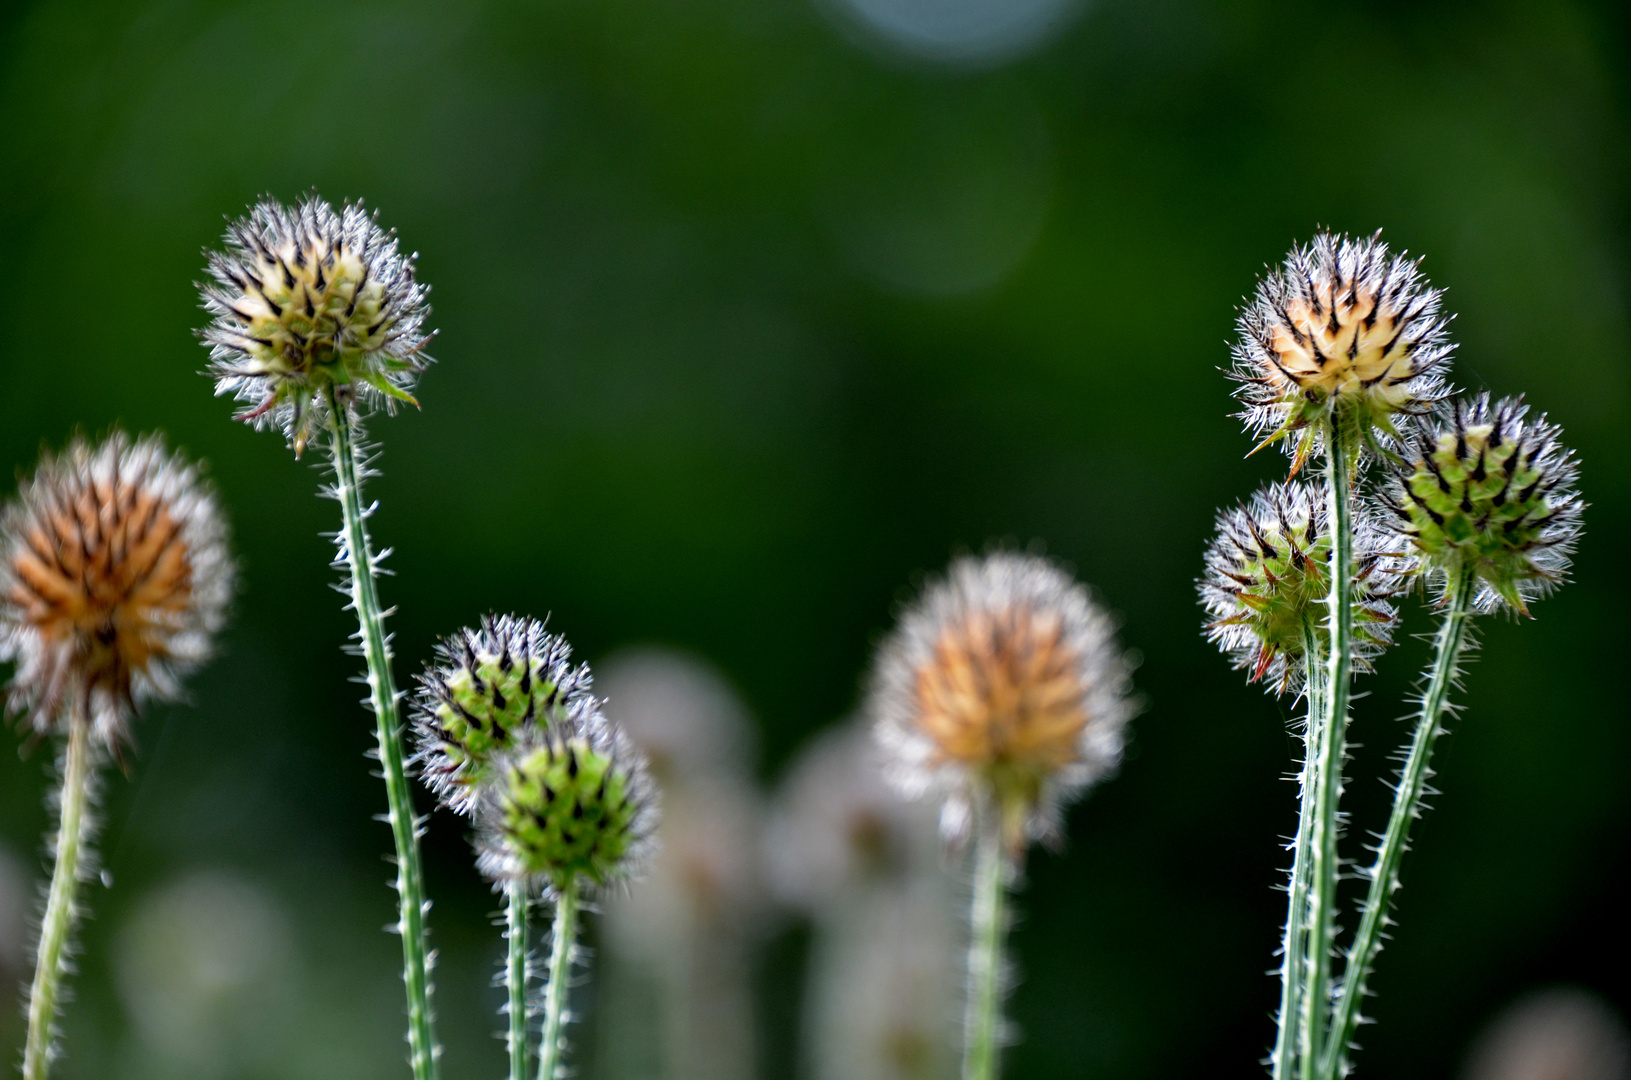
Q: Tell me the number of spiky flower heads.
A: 8